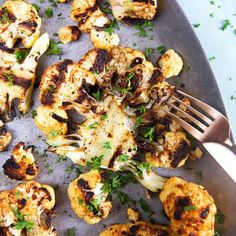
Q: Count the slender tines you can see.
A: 4